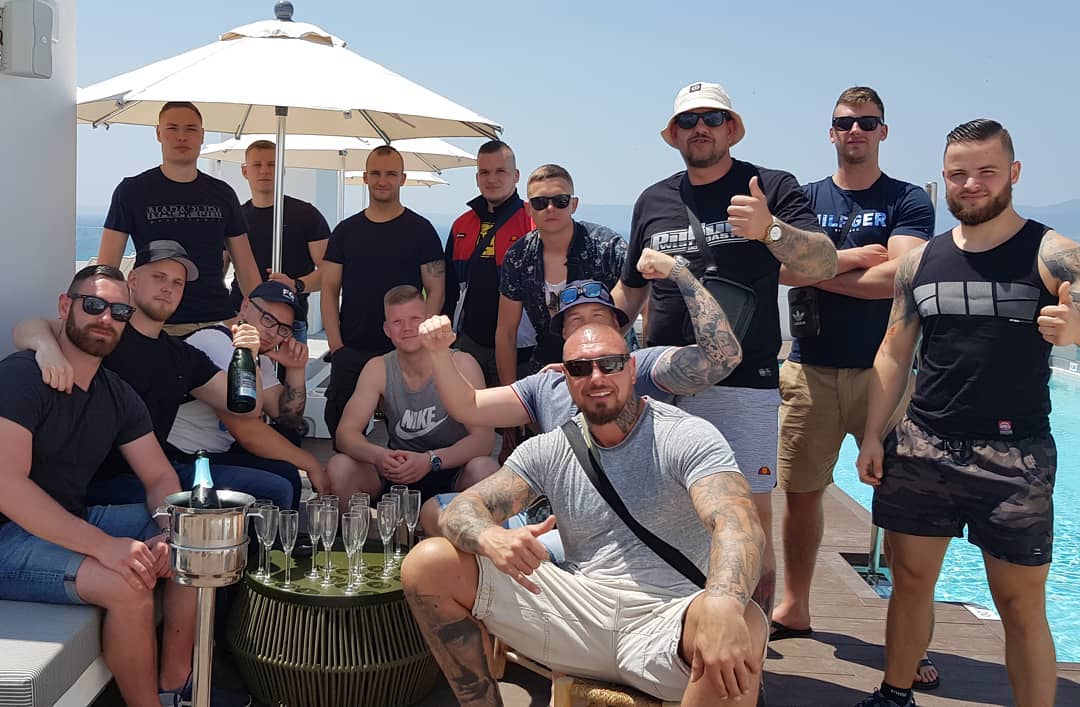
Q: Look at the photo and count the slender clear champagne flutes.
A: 14